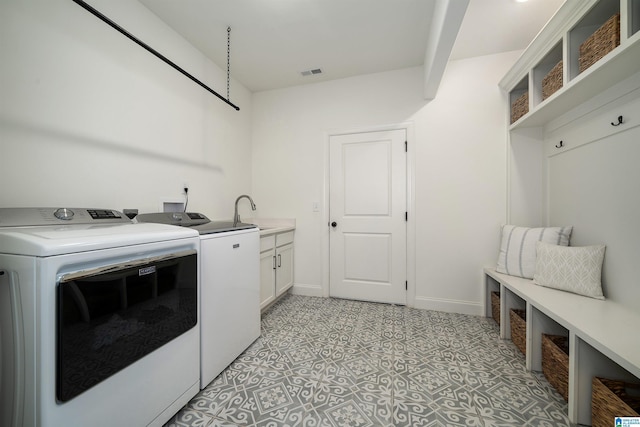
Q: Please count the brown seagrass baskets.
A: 7